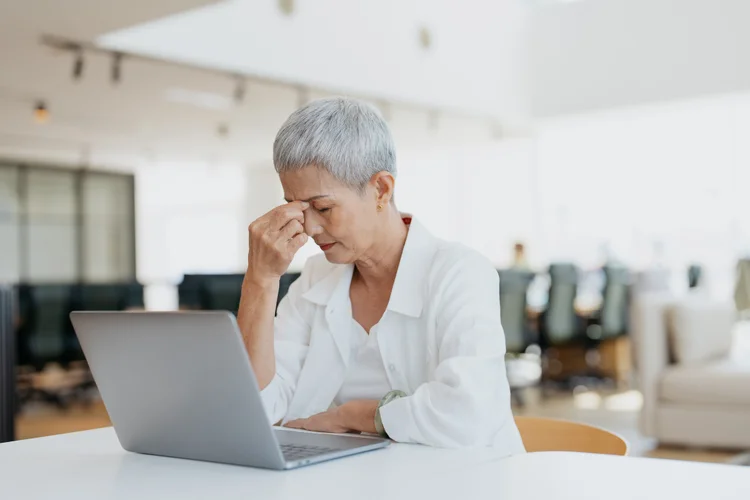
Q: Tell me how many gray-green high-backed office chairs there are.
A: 3